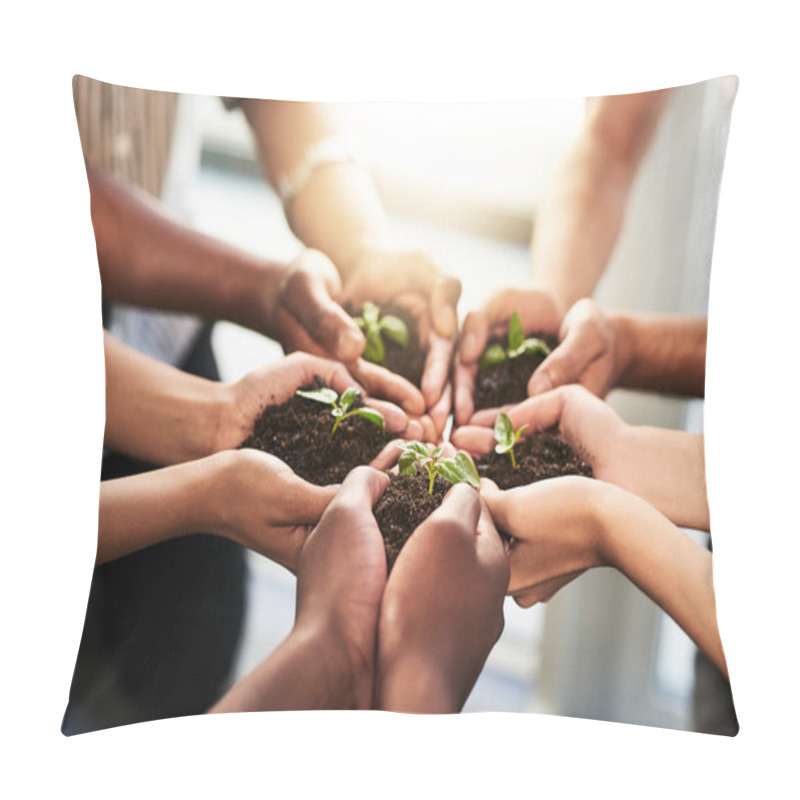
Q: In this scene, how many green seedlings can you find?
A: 5